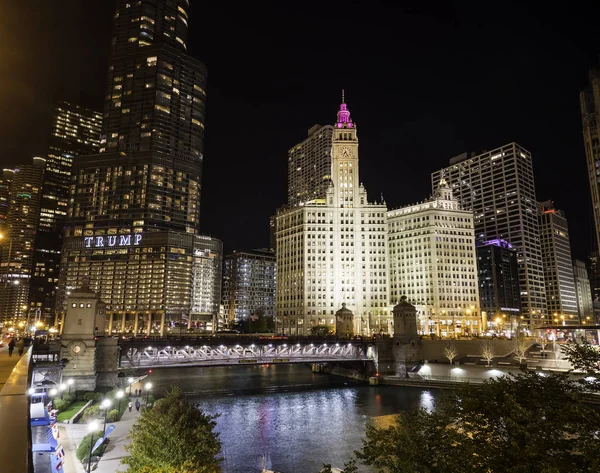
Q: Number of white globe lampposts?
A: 9